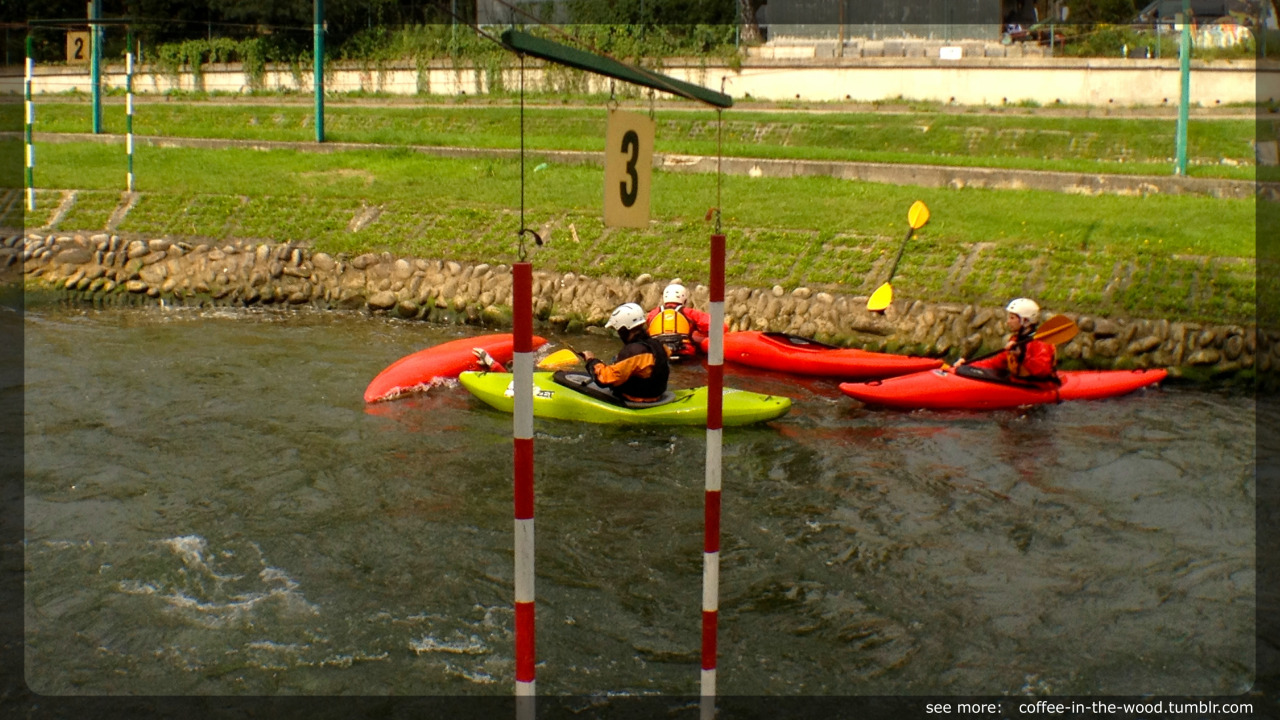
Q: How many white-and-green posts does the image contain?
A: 2